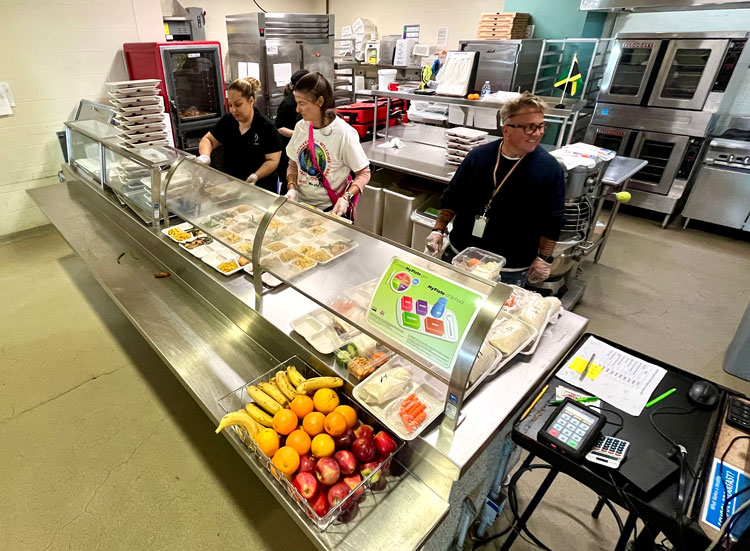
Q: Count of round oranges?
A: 10